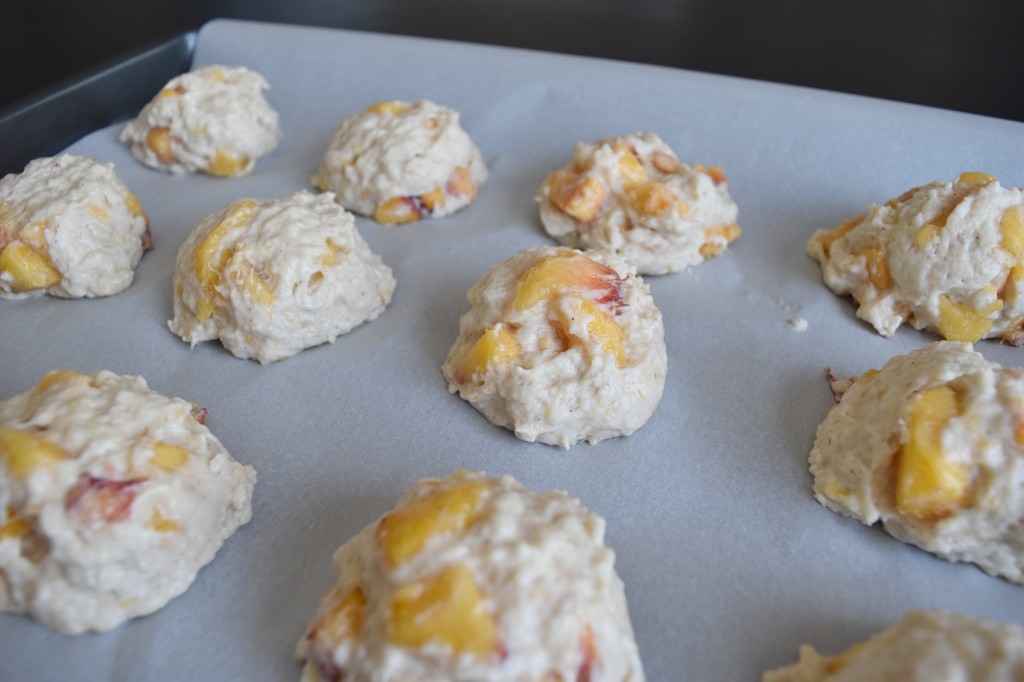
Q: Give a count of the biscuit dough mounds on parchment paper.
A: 11